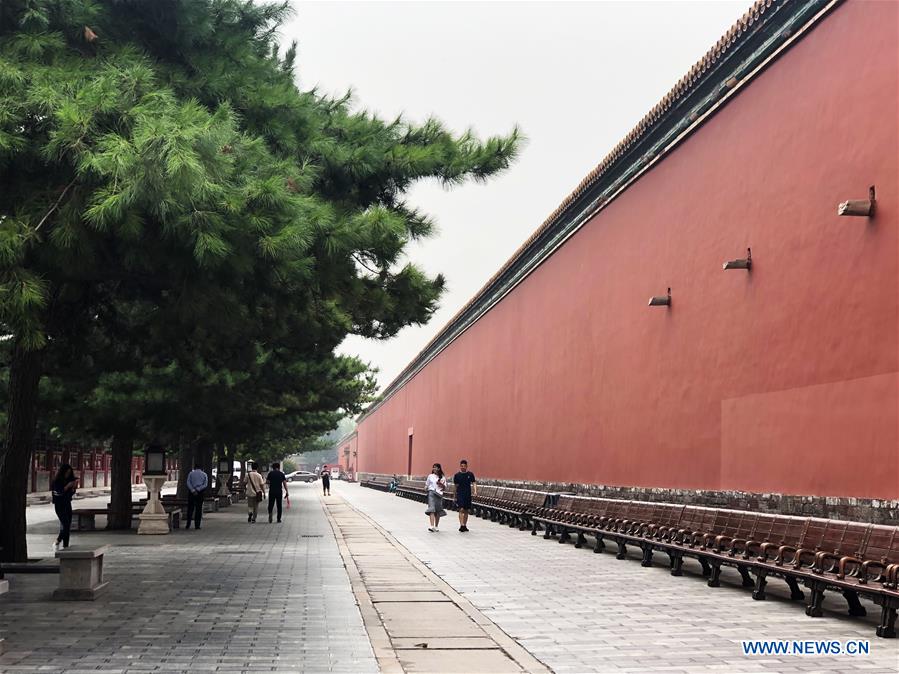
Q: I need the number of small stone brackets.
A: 3